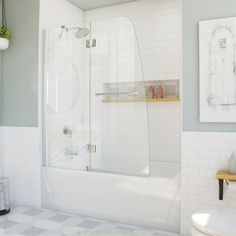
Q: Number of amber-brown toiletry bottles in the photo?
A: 2